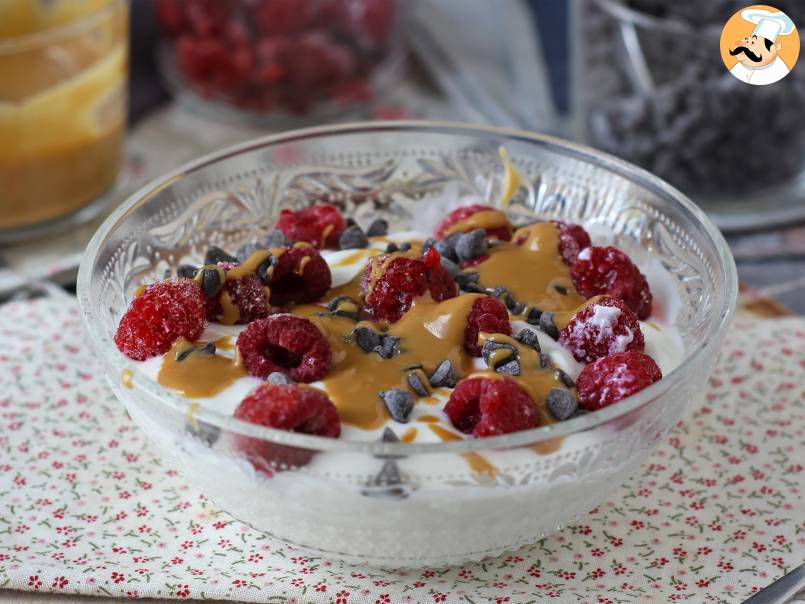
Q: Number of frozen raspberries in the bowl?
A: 14